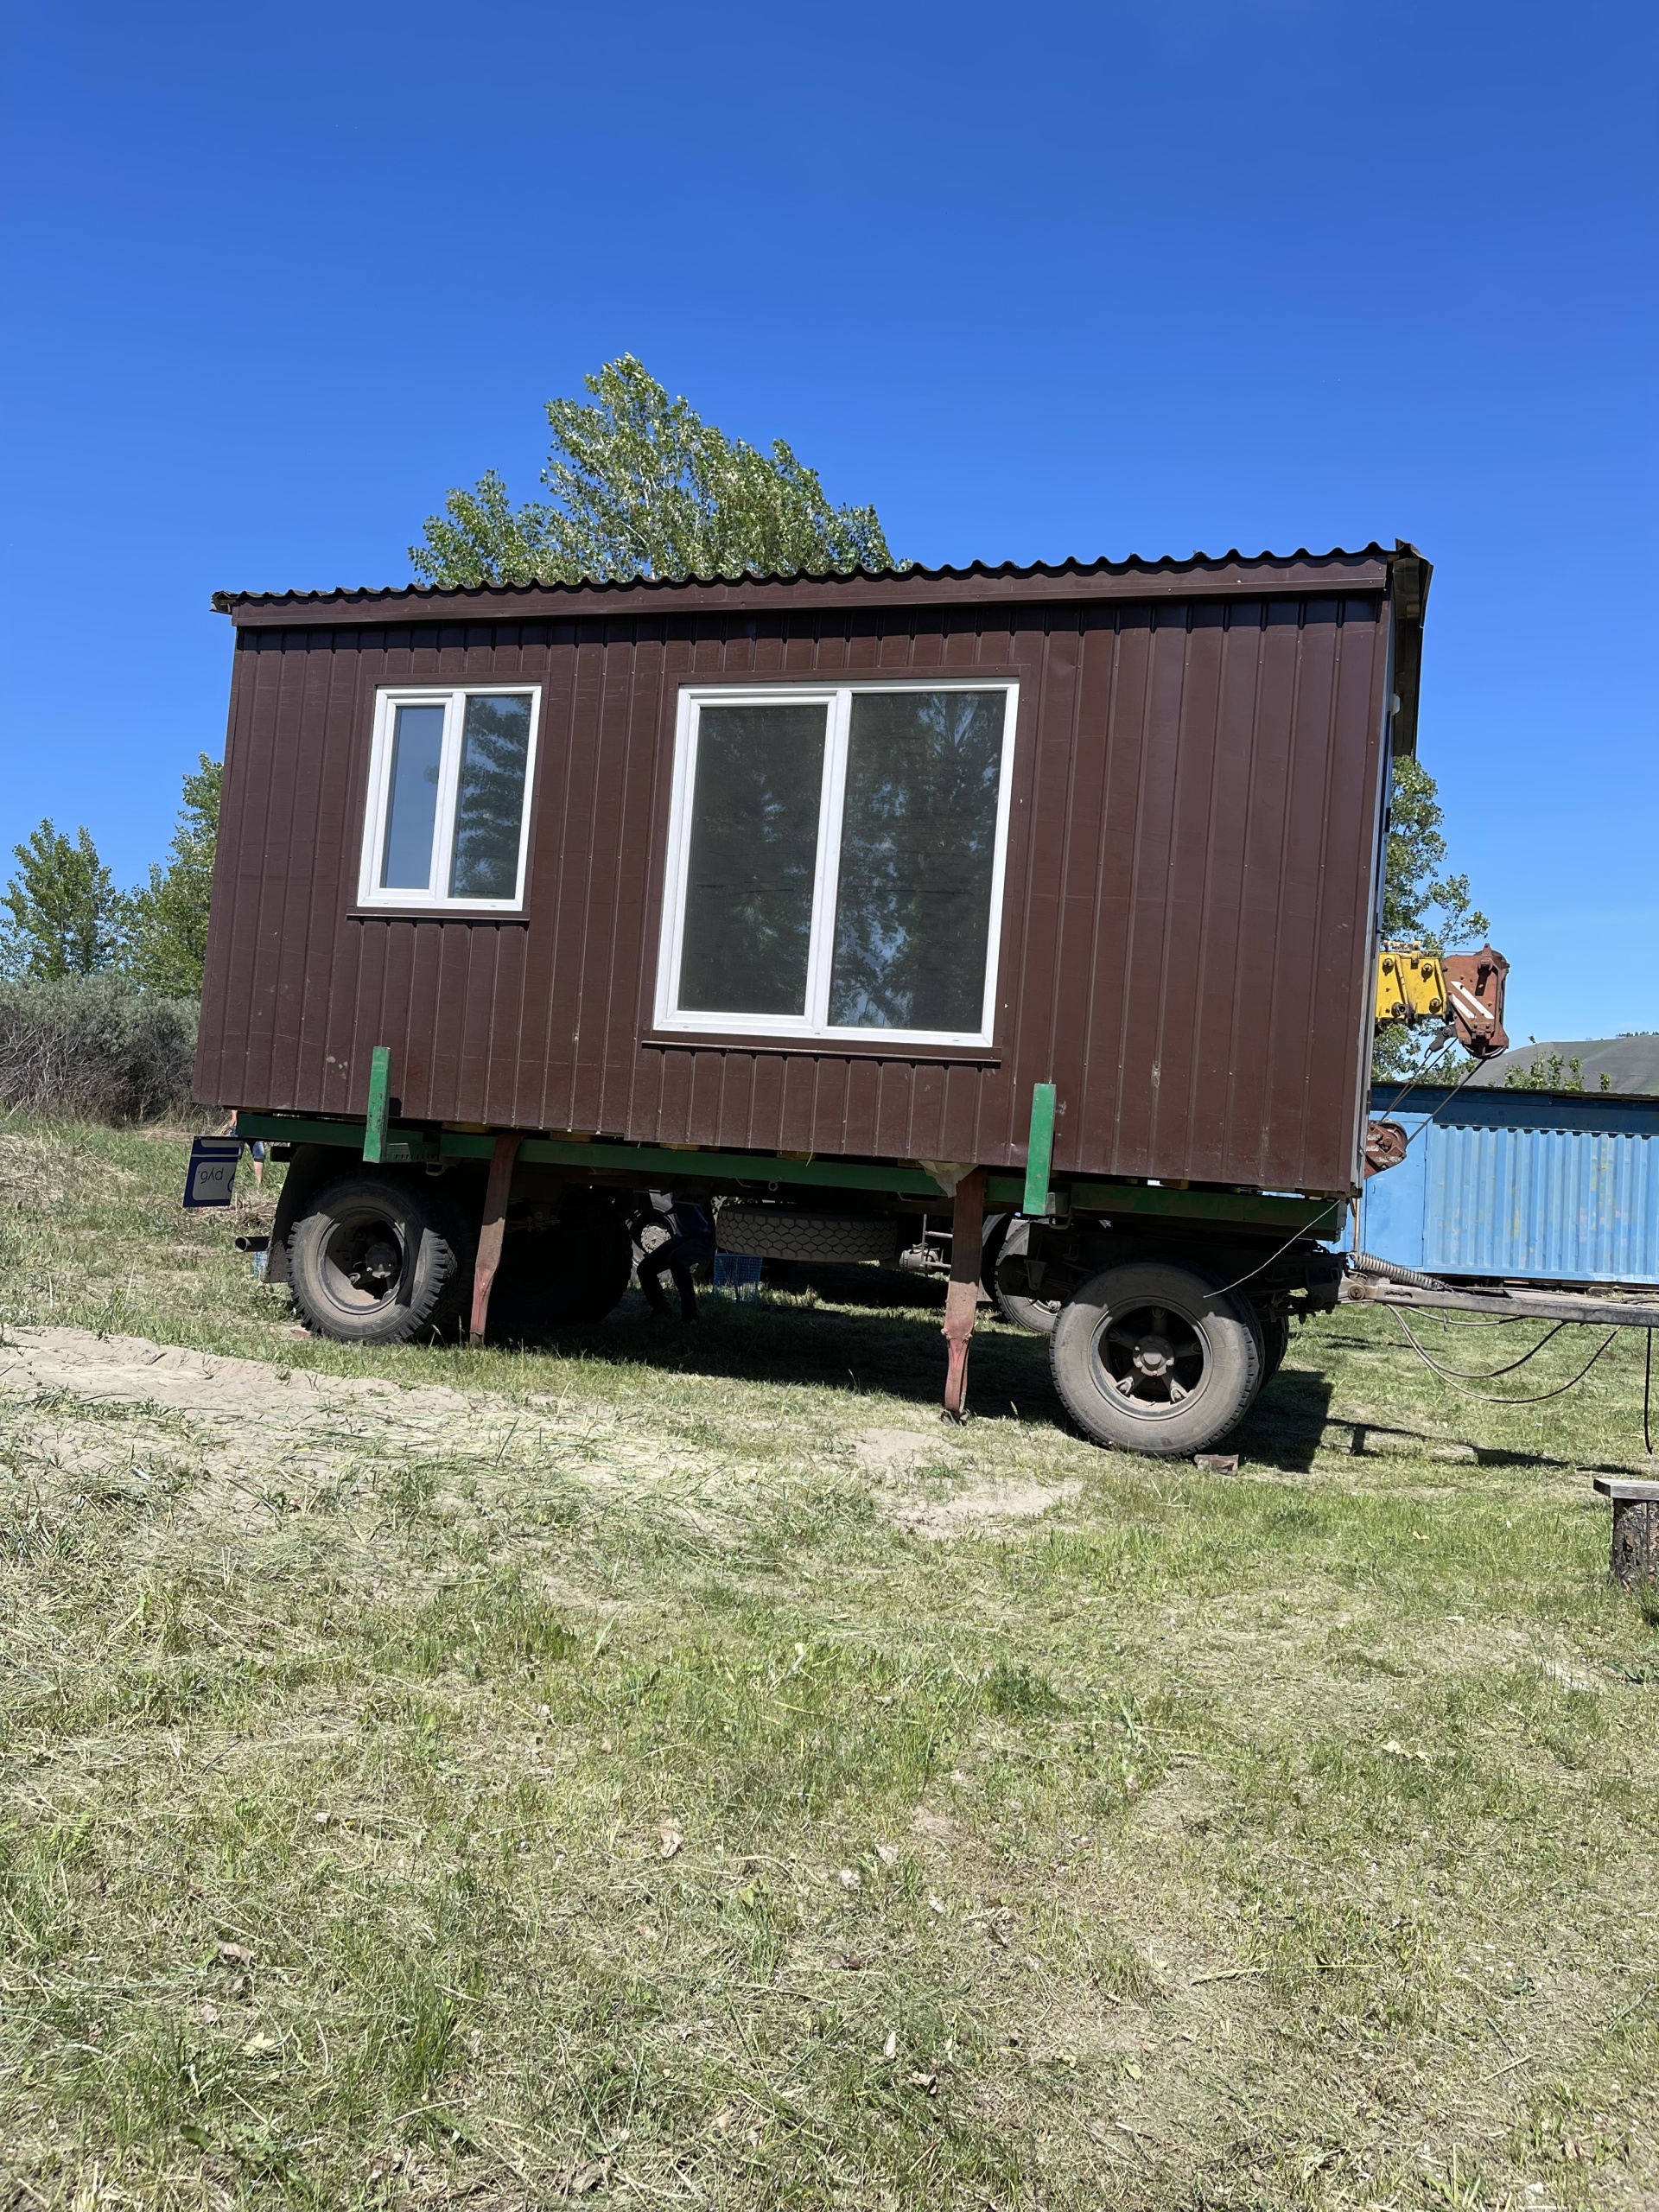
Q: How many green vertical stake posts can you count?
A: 2